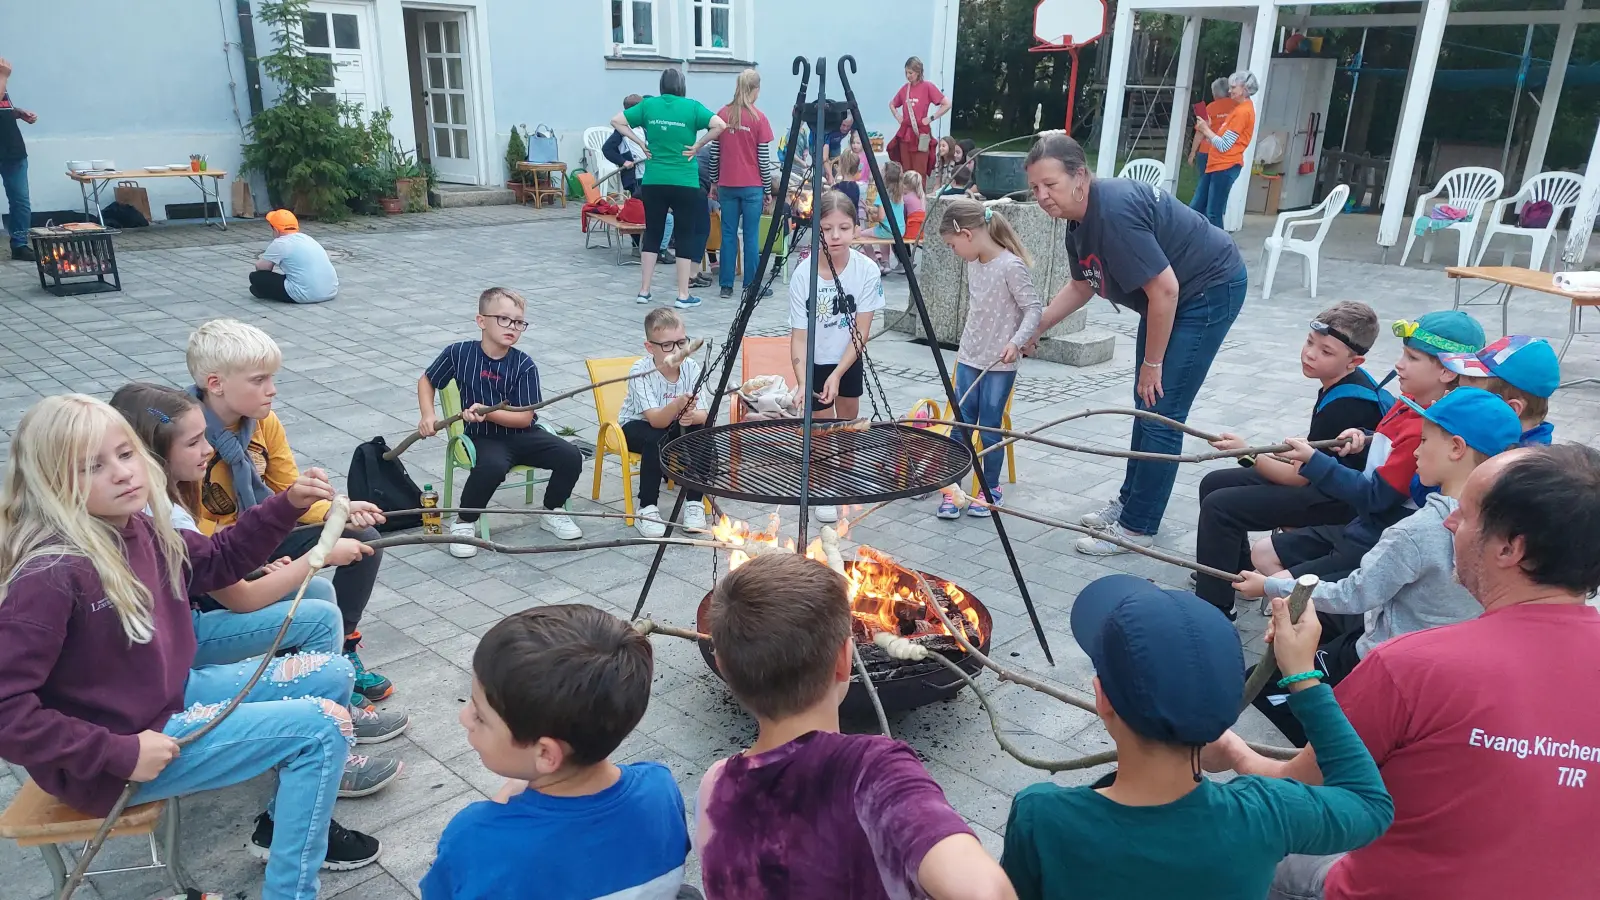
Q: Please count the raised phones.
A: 1